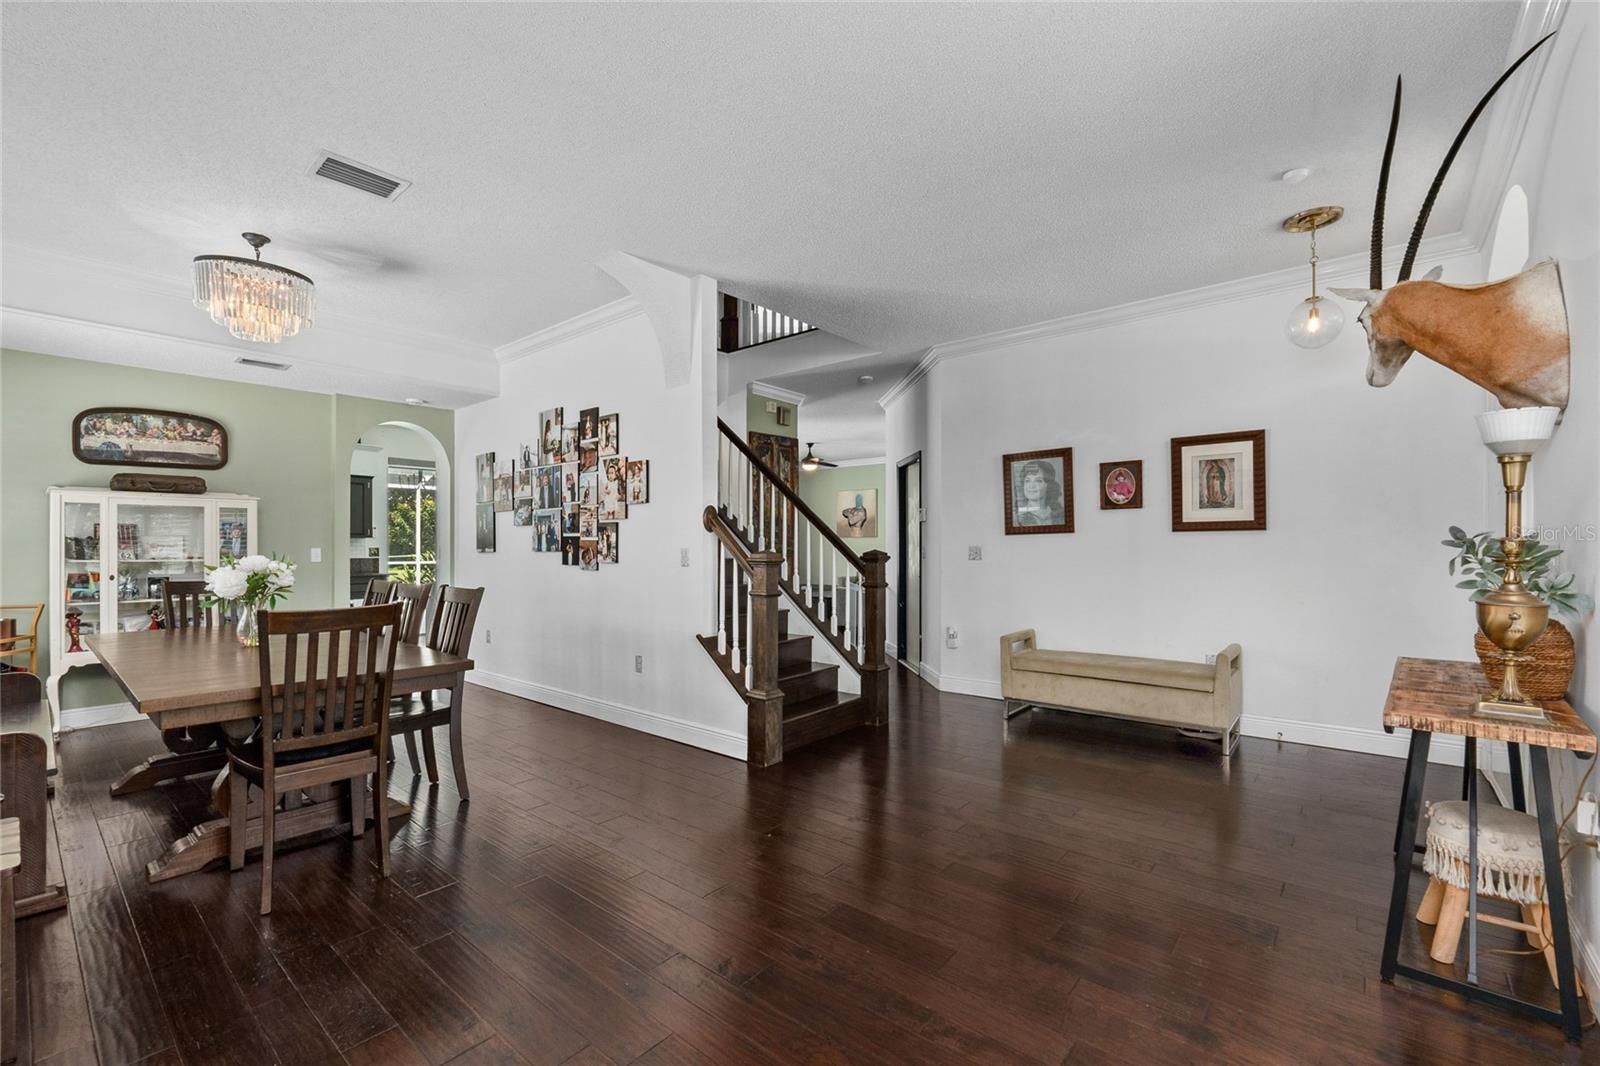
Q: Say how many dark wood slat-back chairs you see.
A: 5